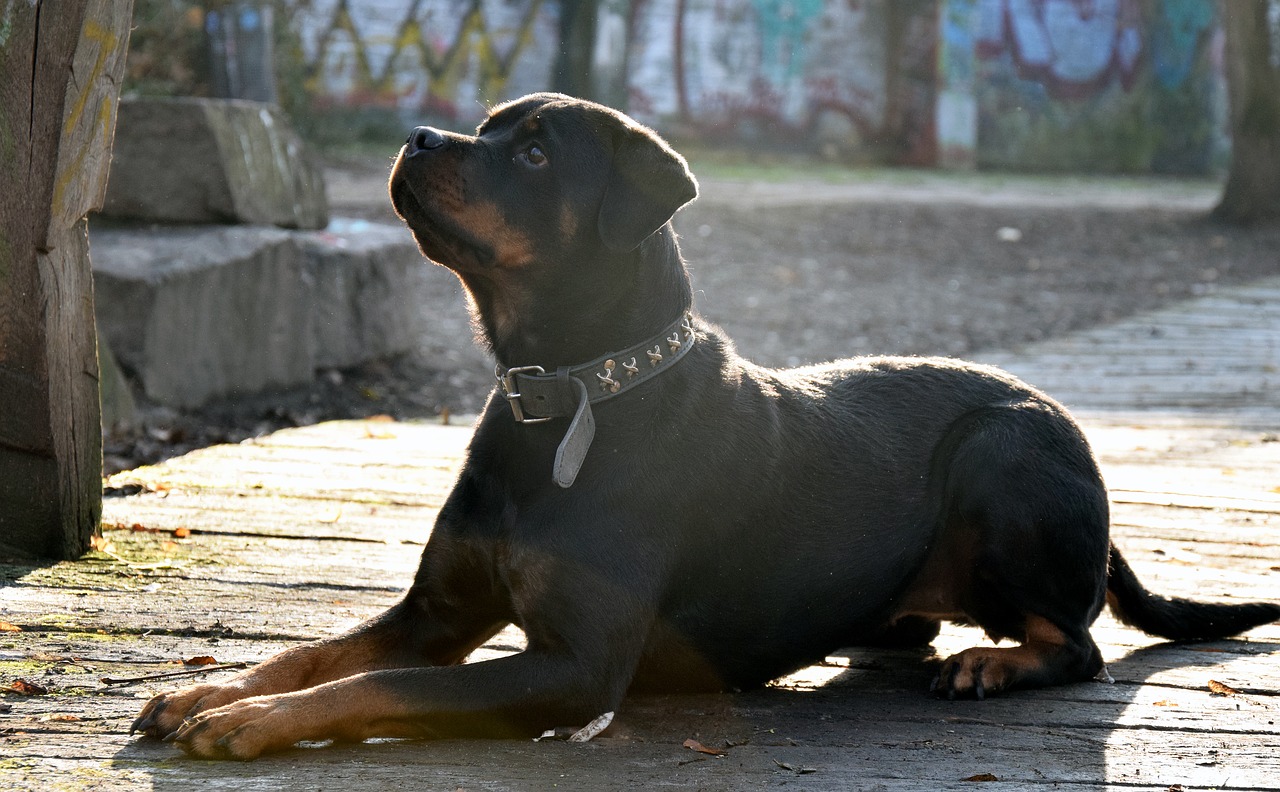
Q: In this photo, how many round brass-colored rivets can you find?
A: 2